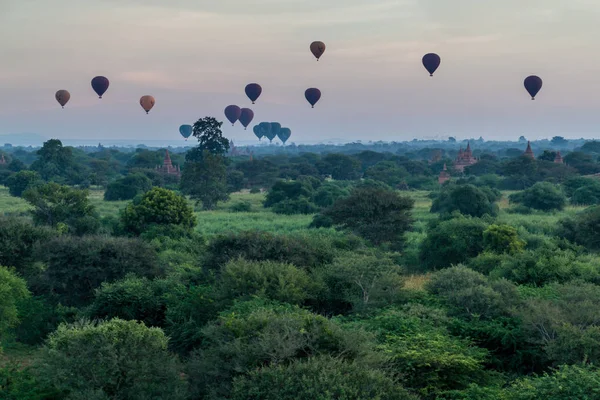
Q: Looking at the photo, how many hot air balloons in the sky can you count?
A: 15